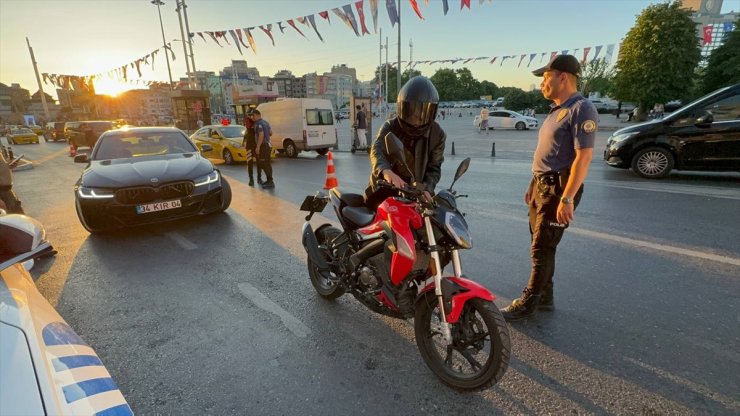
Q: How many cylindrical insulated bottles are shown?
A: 0